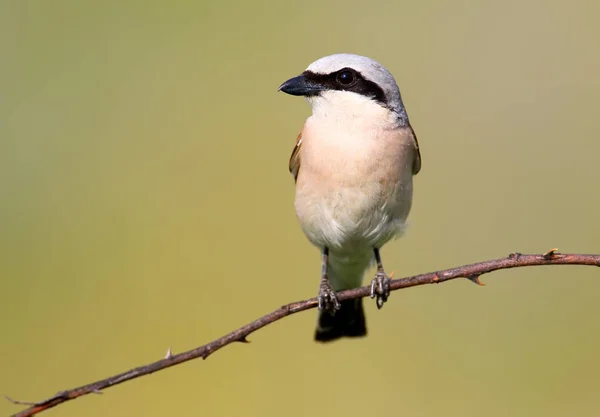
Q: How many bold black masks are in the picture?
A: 1